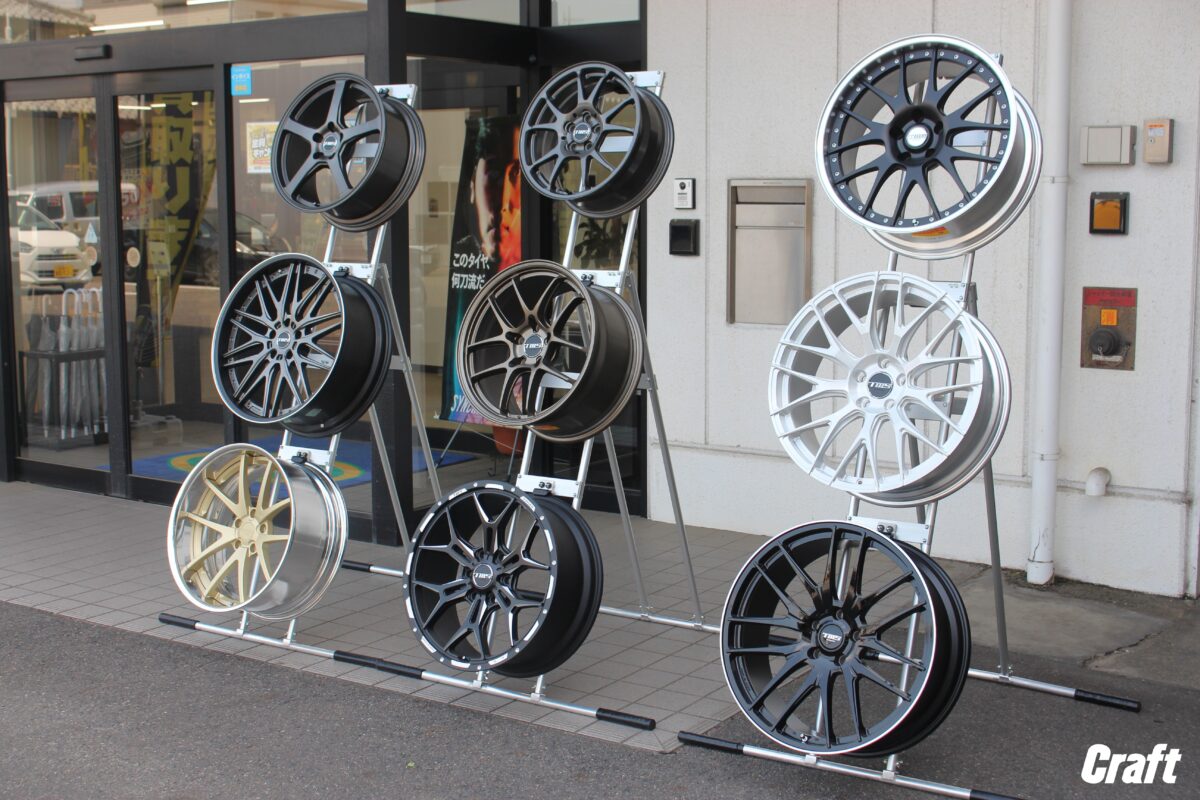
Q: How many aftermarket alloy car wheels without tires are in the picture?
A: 9